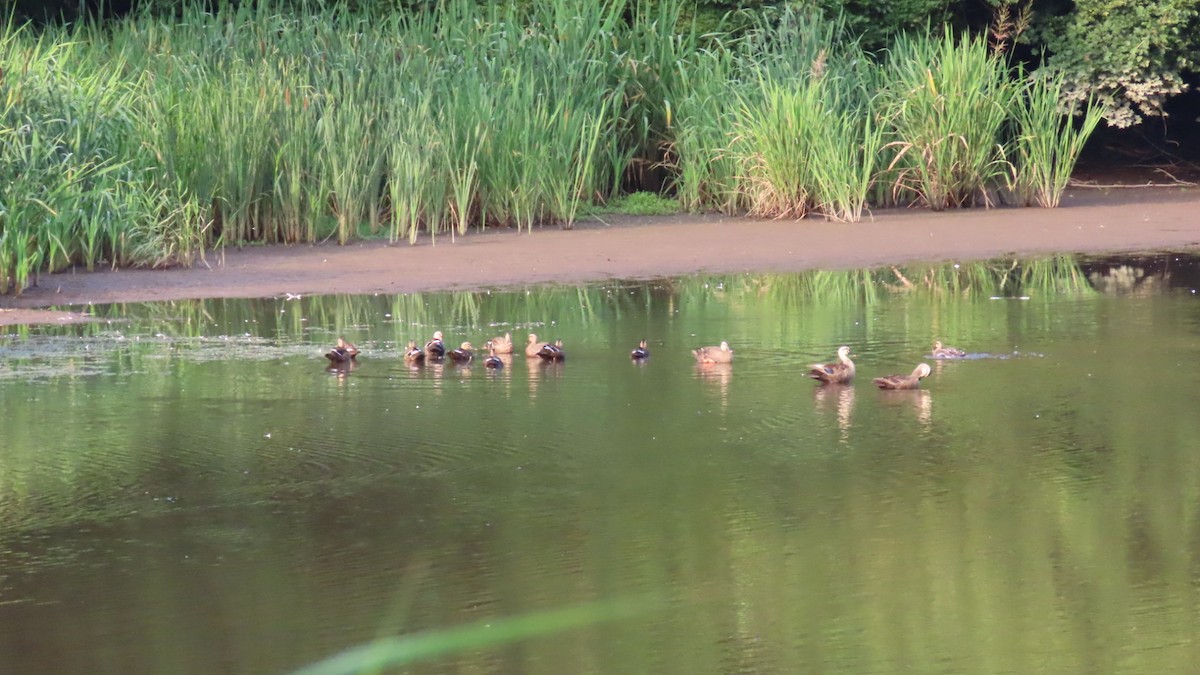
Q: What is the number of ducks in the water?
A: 14